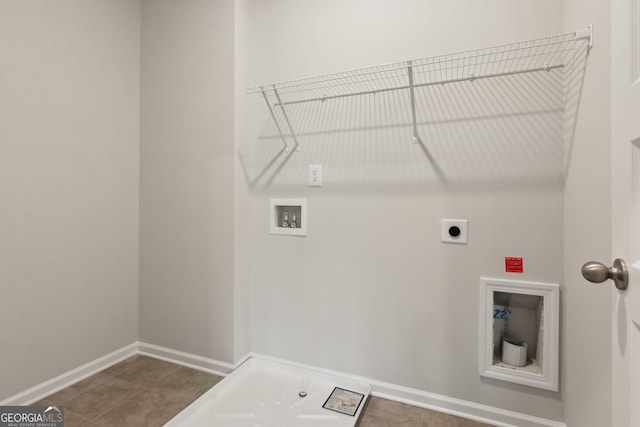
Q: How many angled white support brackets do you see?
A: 3